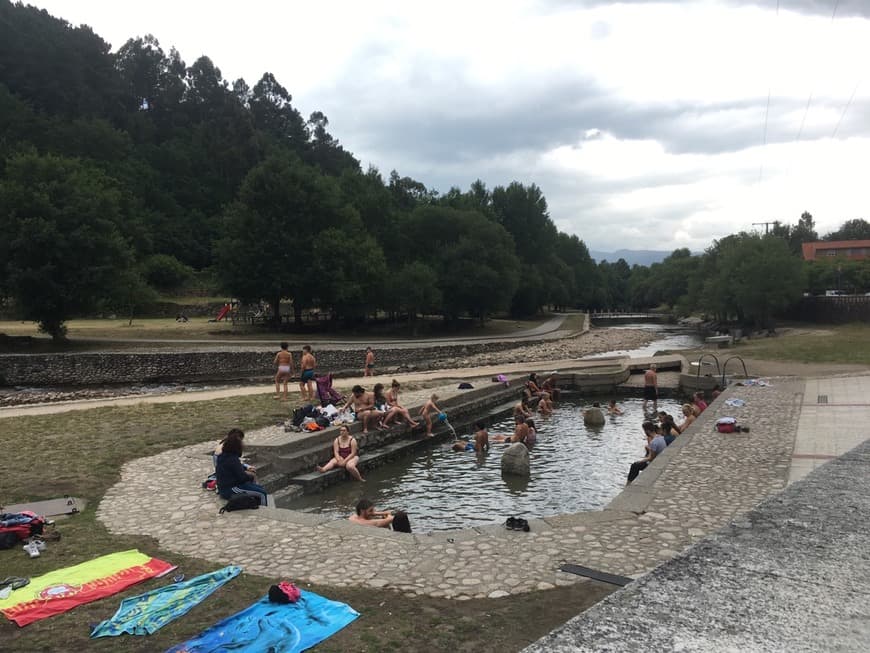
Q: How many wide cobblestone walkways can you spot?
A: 1